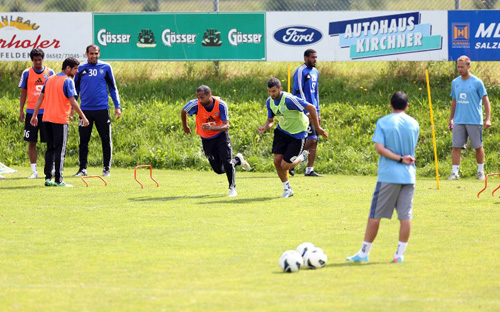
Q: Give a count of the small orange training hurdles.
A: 3